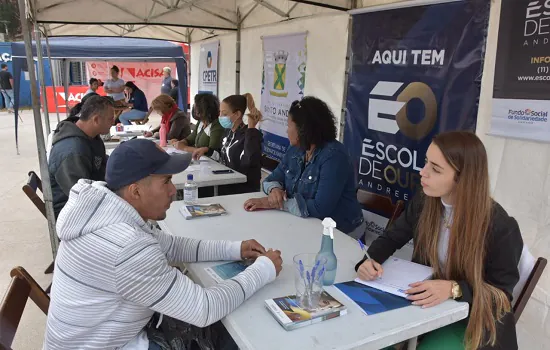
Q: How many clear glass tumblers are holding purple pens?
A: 1